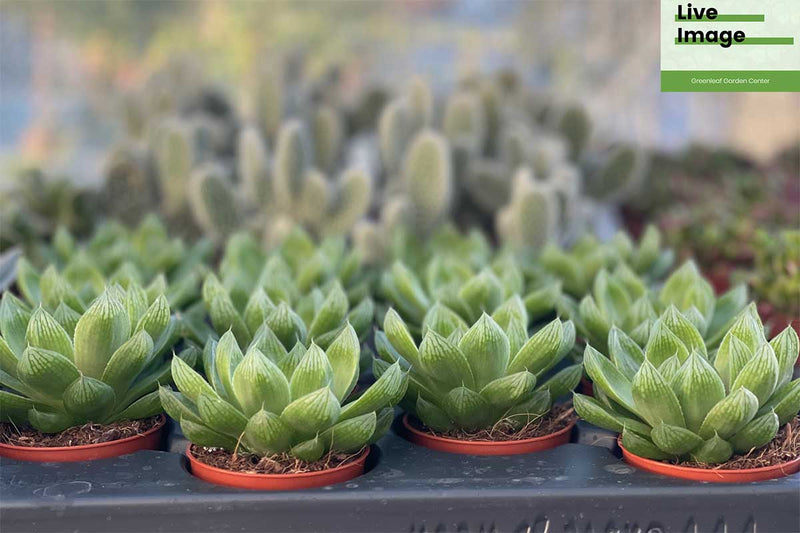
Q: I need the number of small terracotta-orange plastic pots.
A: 4